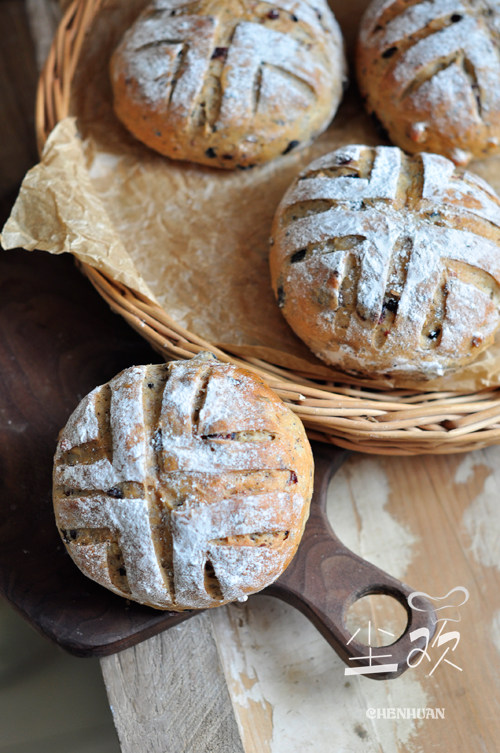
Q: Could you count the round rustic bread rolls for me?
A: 4